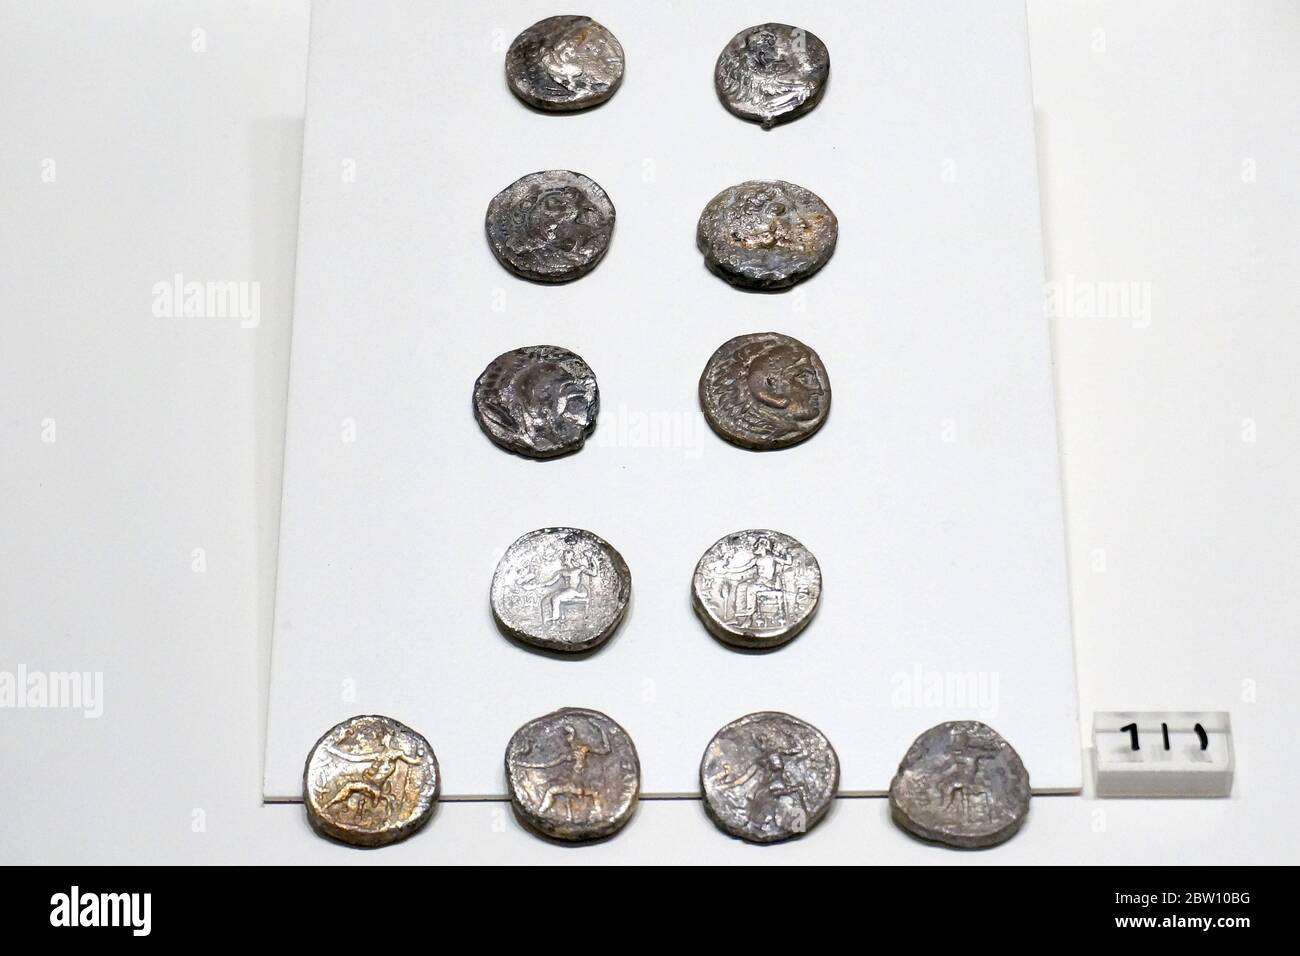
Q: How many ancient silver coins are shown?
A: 12